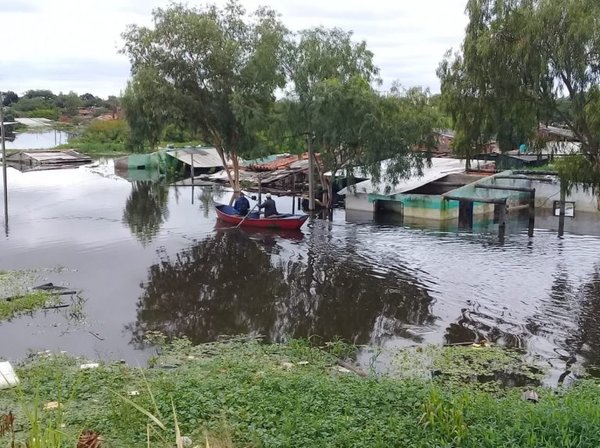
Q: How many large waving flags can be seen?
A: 0